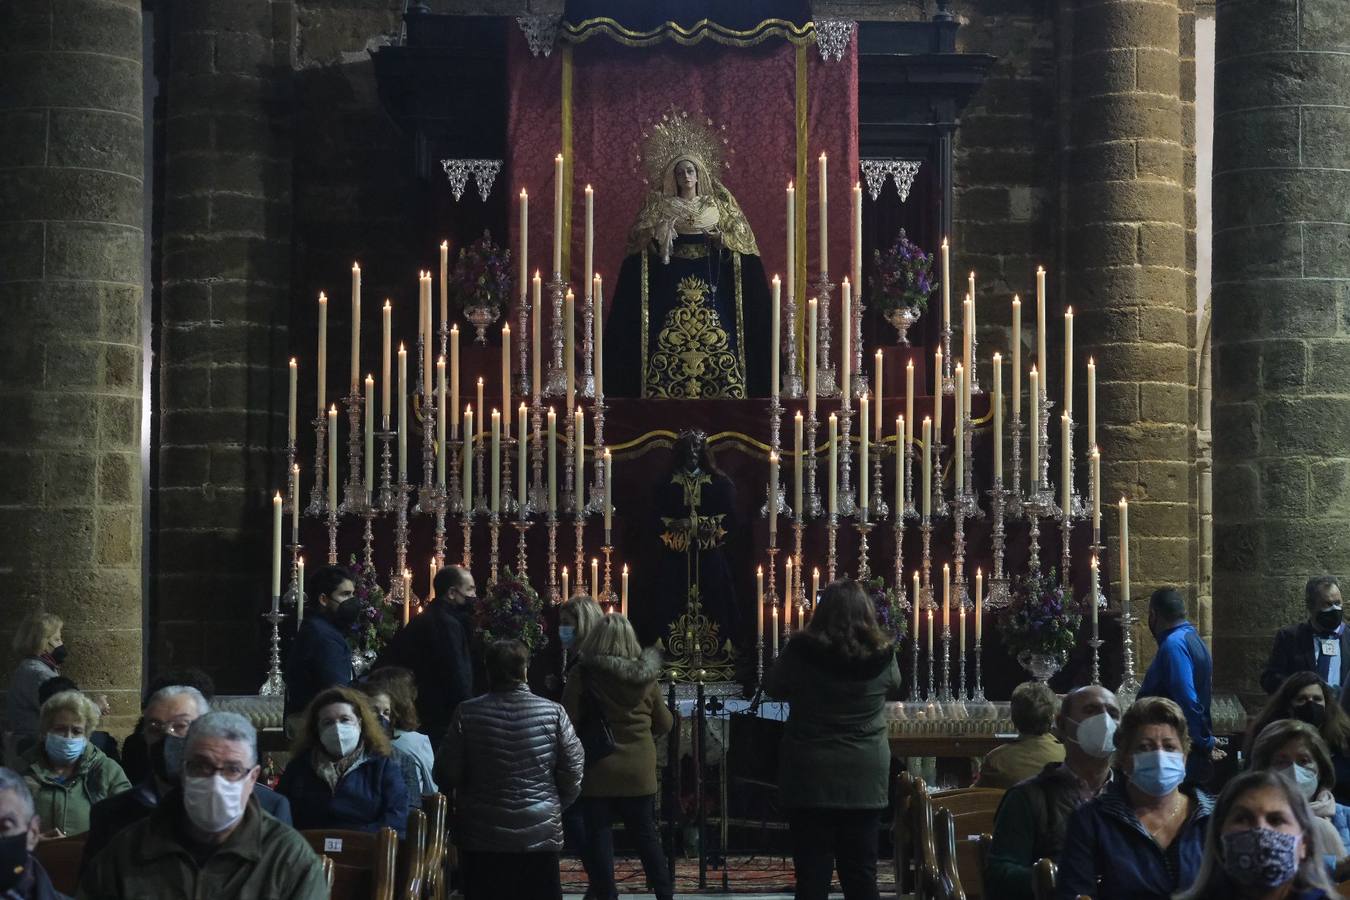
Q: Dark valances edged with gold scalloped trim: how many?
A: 2